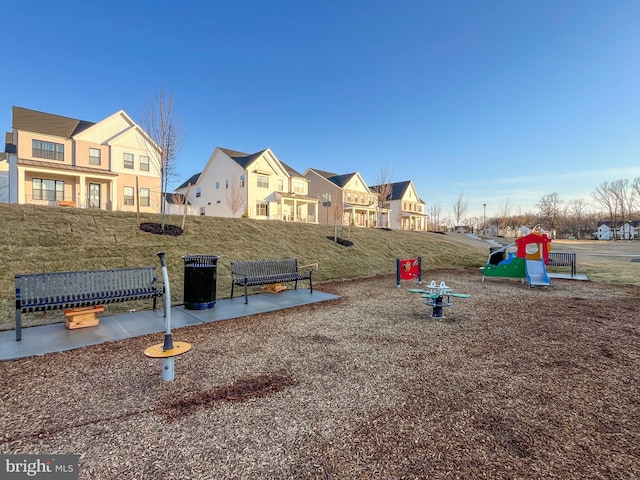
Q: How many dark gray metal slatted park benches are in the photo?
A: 3